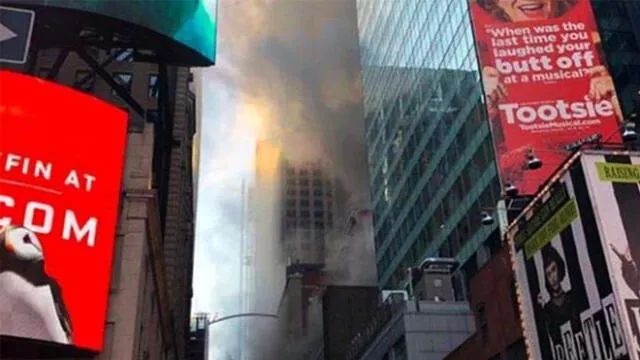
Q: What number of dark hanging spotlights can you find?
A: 4